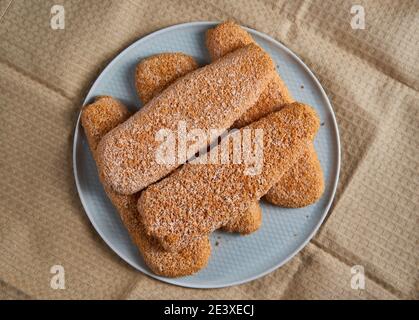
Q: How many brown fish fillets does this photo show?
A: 5